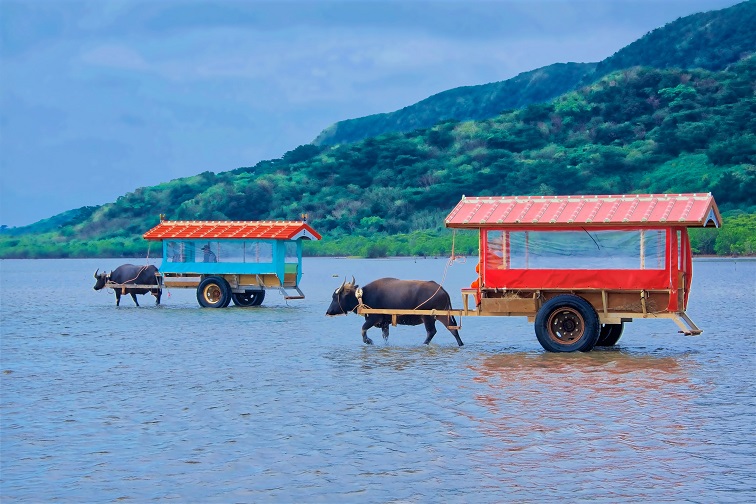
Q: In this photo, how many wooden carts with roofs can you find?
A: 2